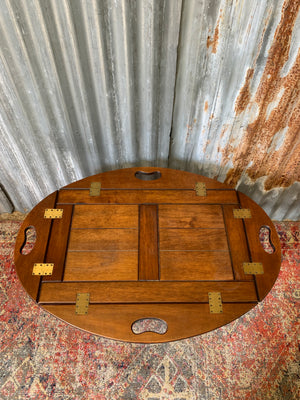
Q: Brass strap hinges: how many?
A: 8